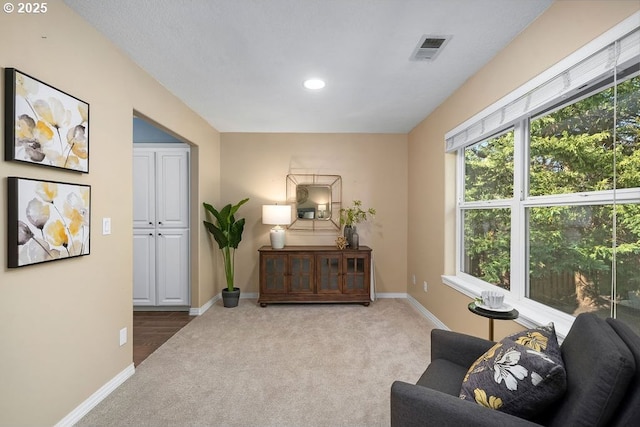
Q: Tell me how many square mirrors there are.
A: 1